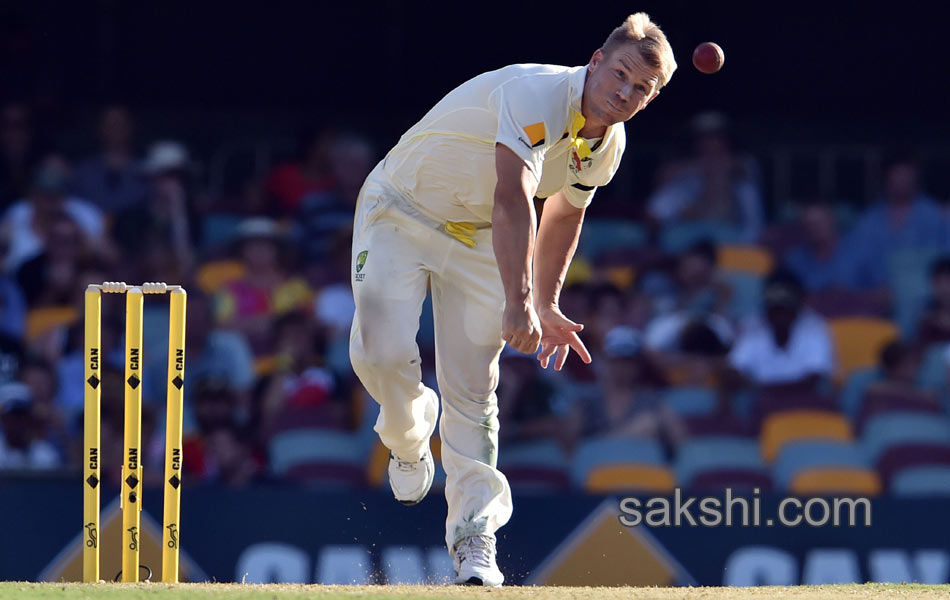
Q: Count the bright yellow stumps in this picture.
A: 3